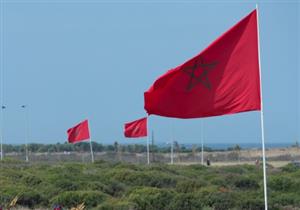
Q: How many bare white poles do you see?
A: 4